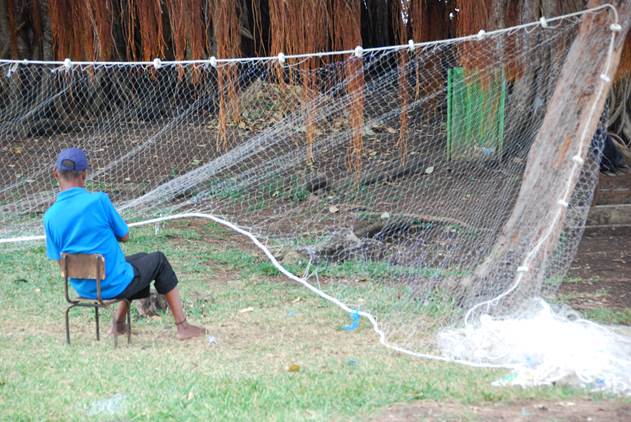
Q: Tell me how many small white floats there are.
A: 13